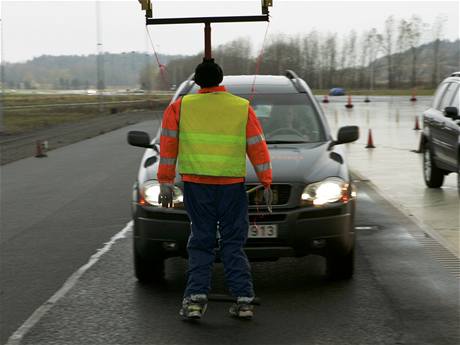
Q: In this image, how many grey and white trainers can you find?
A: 2